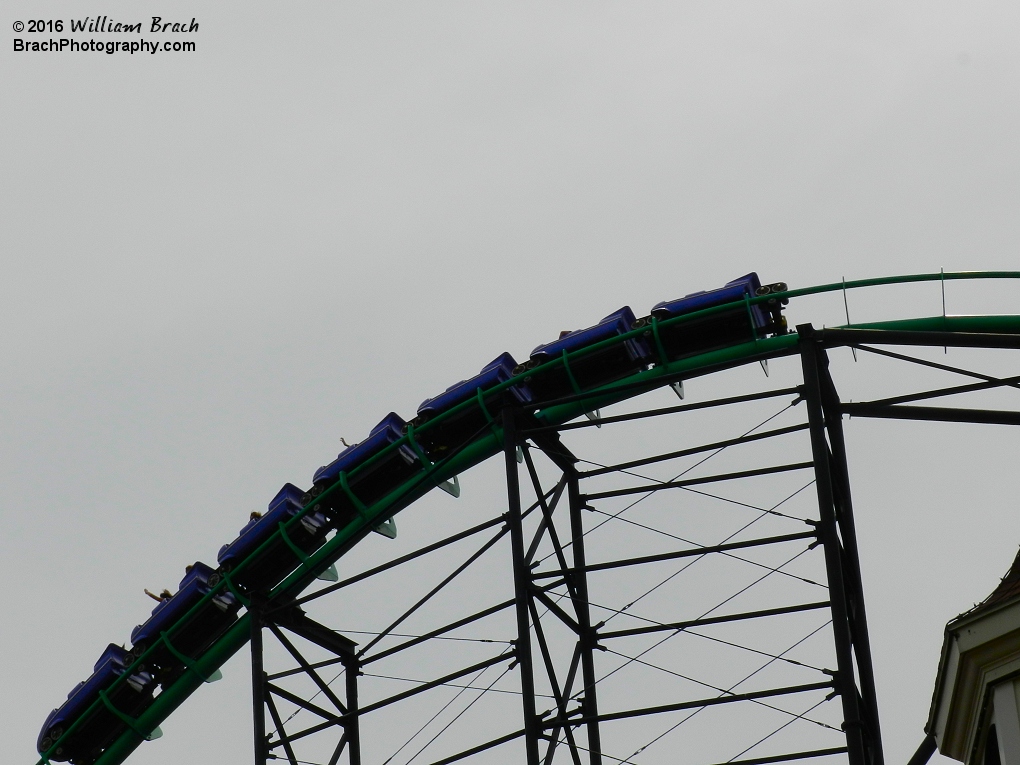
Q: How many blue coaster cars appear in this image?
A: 7